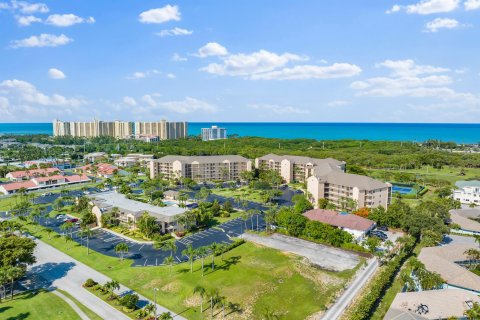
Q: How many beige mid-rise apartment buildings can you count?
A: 3